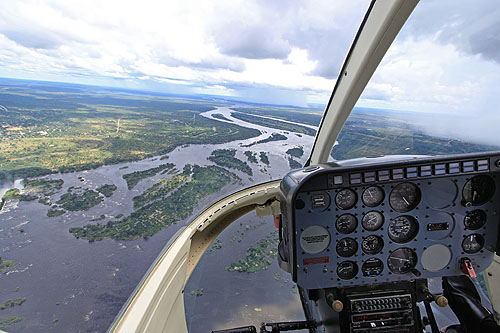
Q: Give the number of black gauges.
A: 14